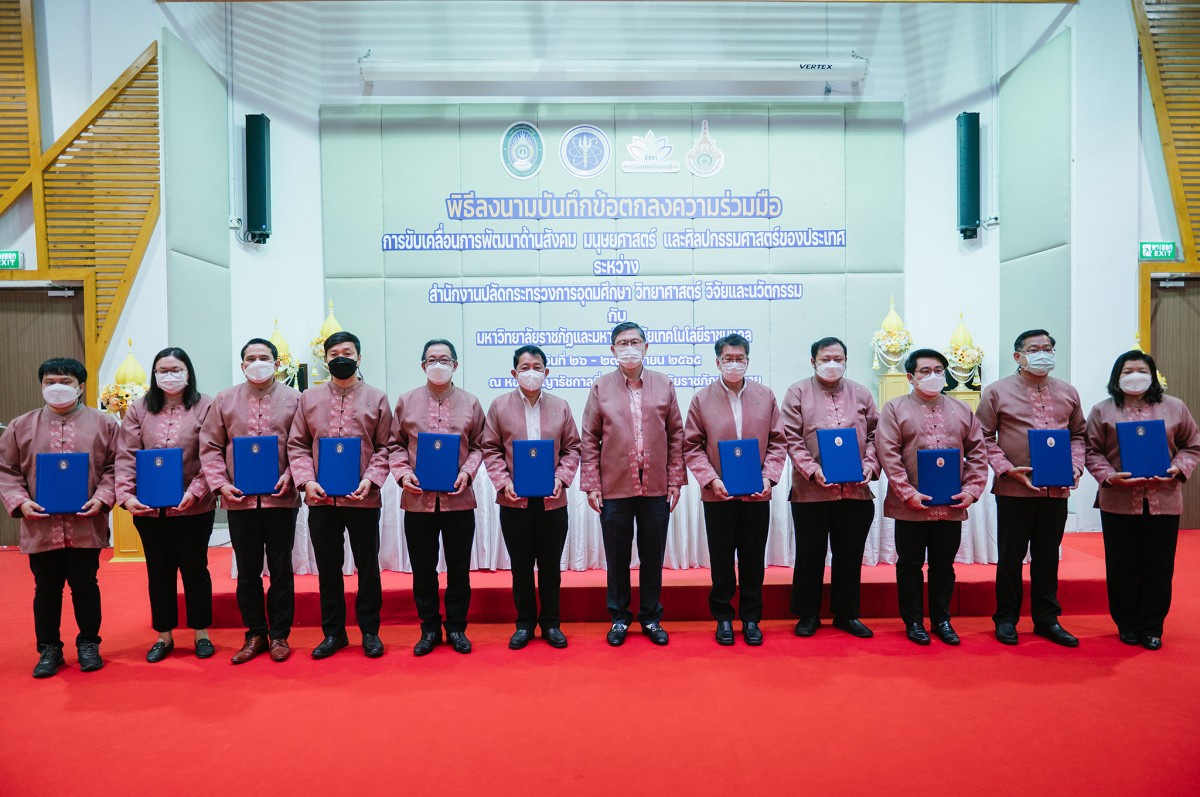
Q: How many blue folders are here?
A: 11